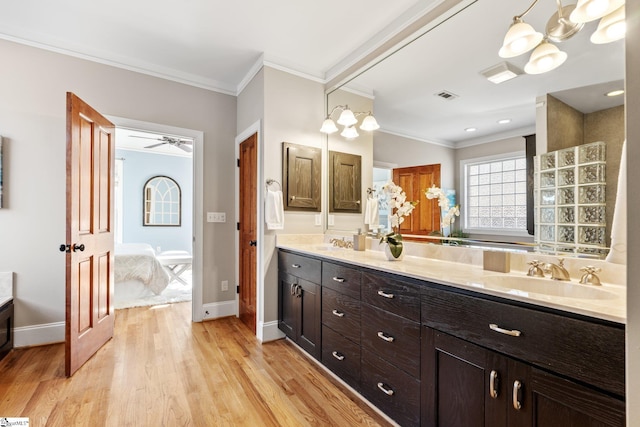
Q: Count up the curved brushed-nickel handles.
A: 12